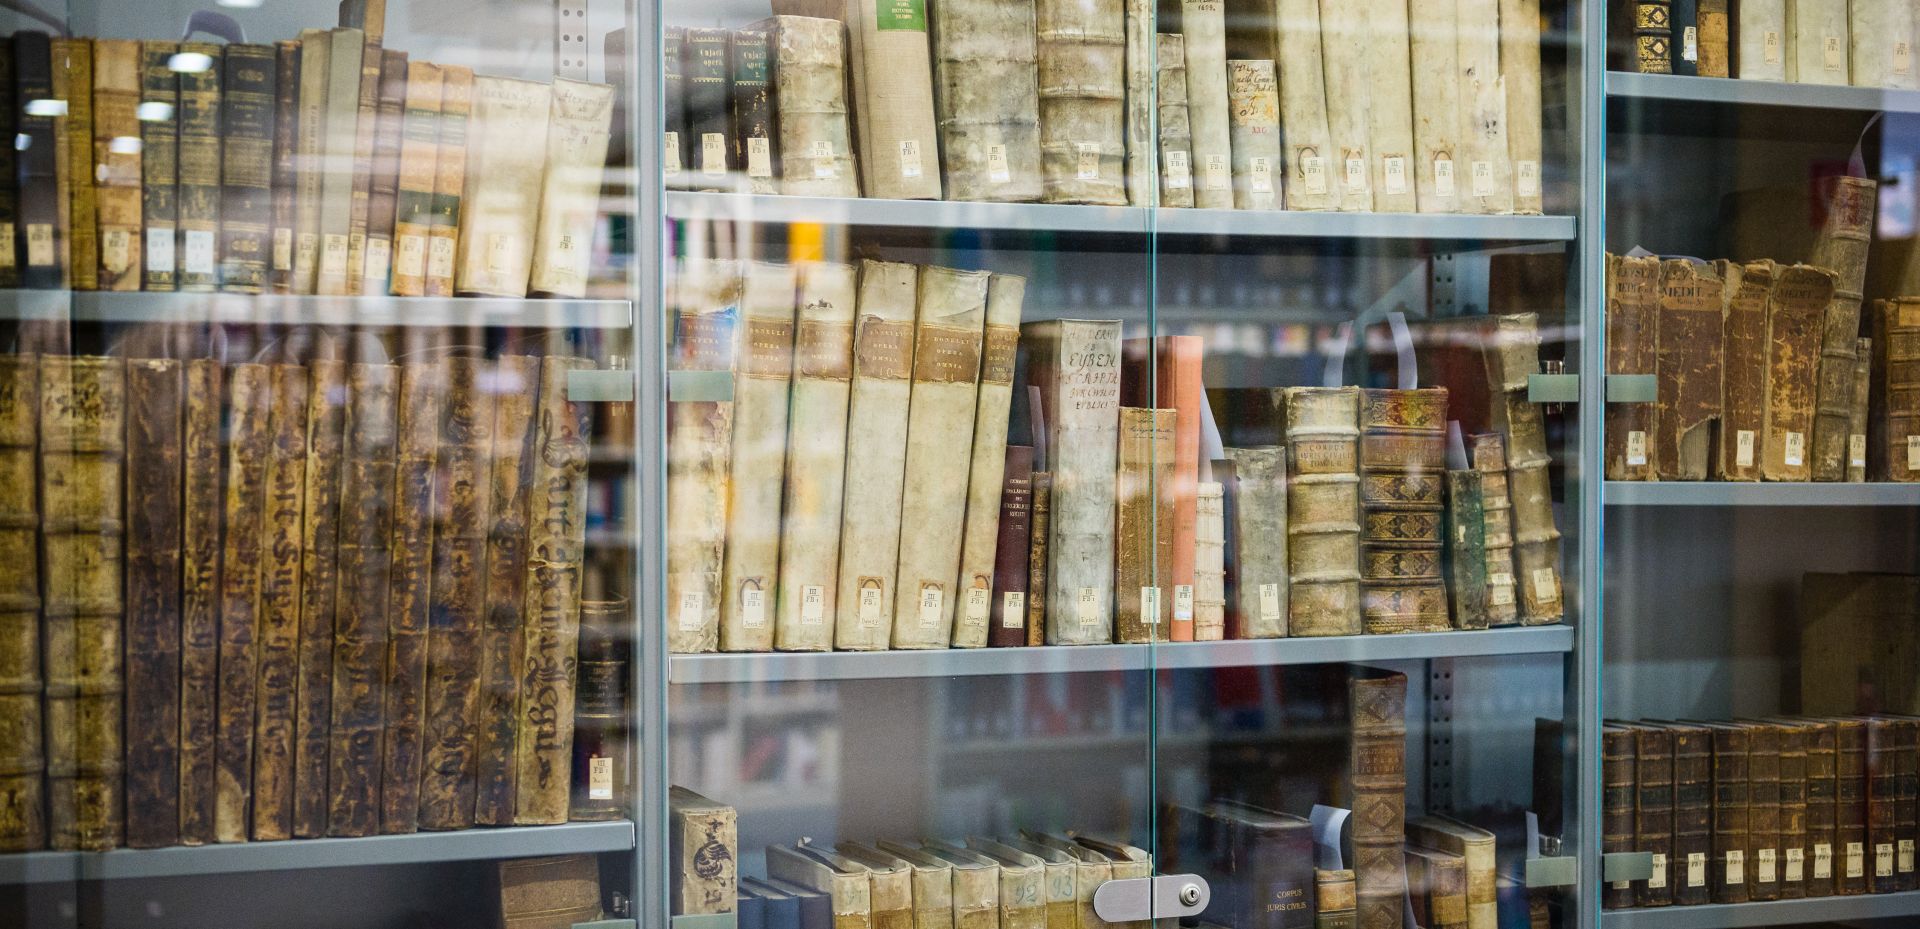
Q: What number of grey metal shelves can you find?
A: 7